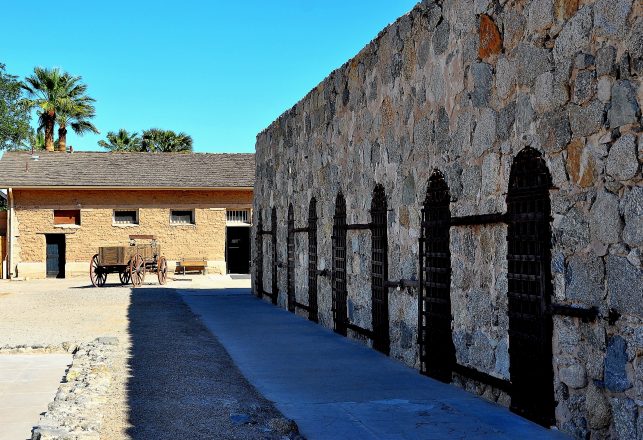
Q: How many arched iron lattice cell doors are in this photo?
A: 8